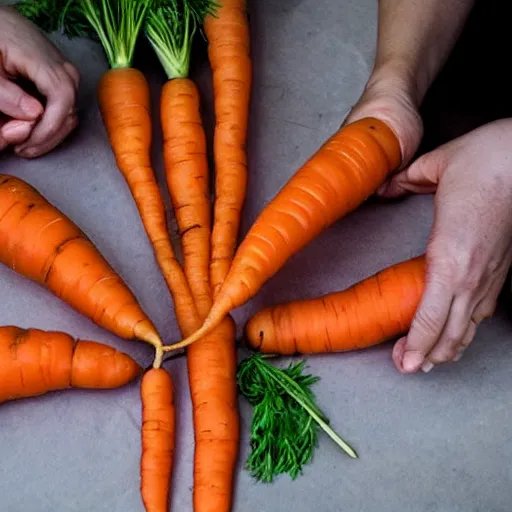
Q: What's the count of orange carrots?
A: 9